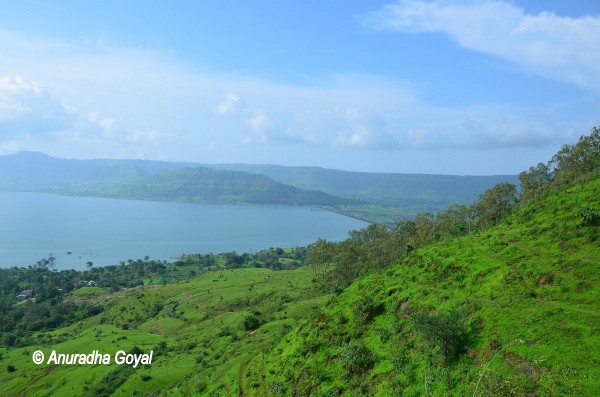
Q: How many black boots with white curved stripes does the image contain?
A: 0